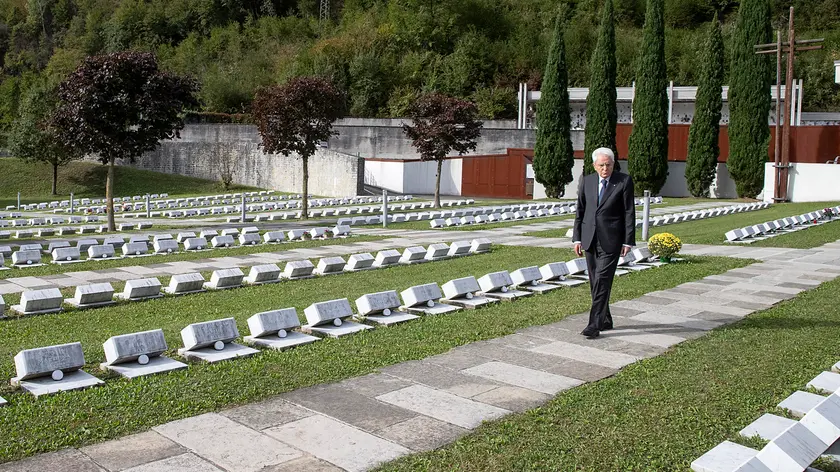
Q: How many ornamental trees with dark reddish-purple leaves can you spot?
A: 3